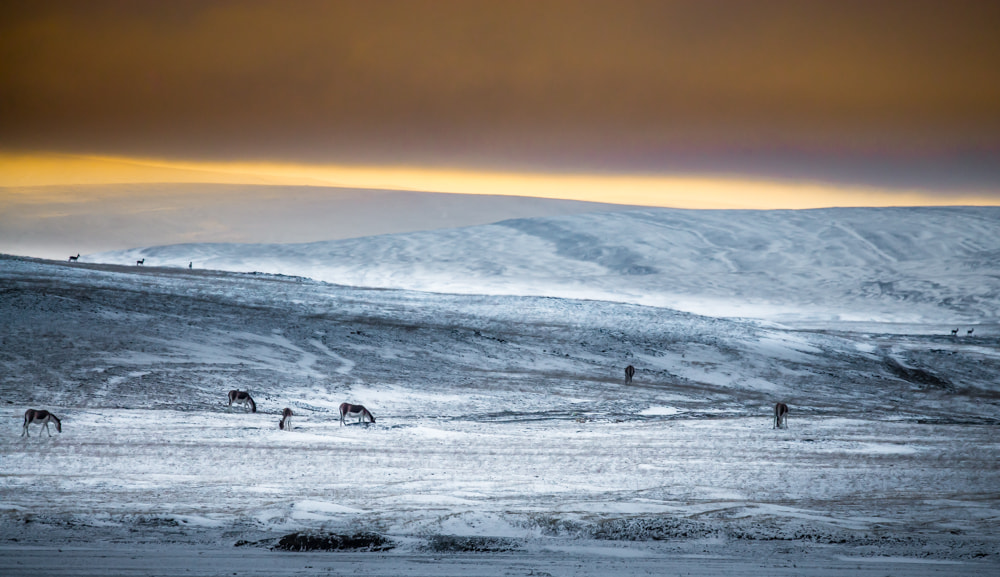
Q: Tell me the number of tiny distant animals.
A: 5